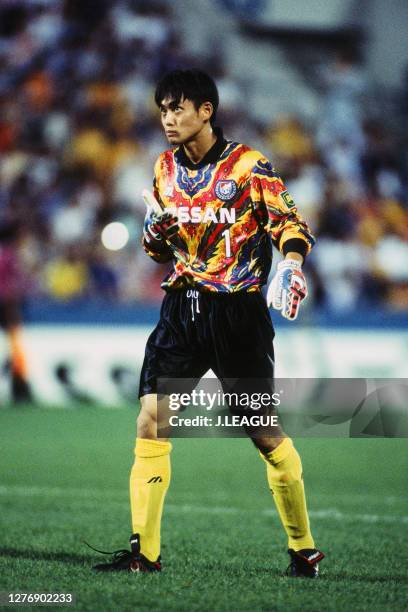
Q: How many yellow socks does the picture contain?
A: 2